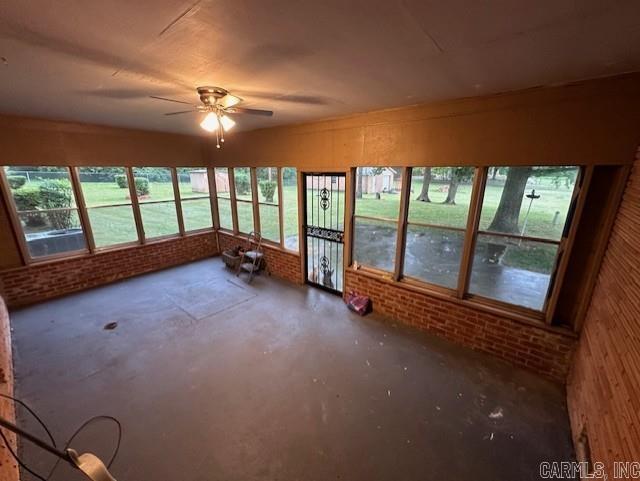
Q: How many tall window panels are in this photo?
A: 11